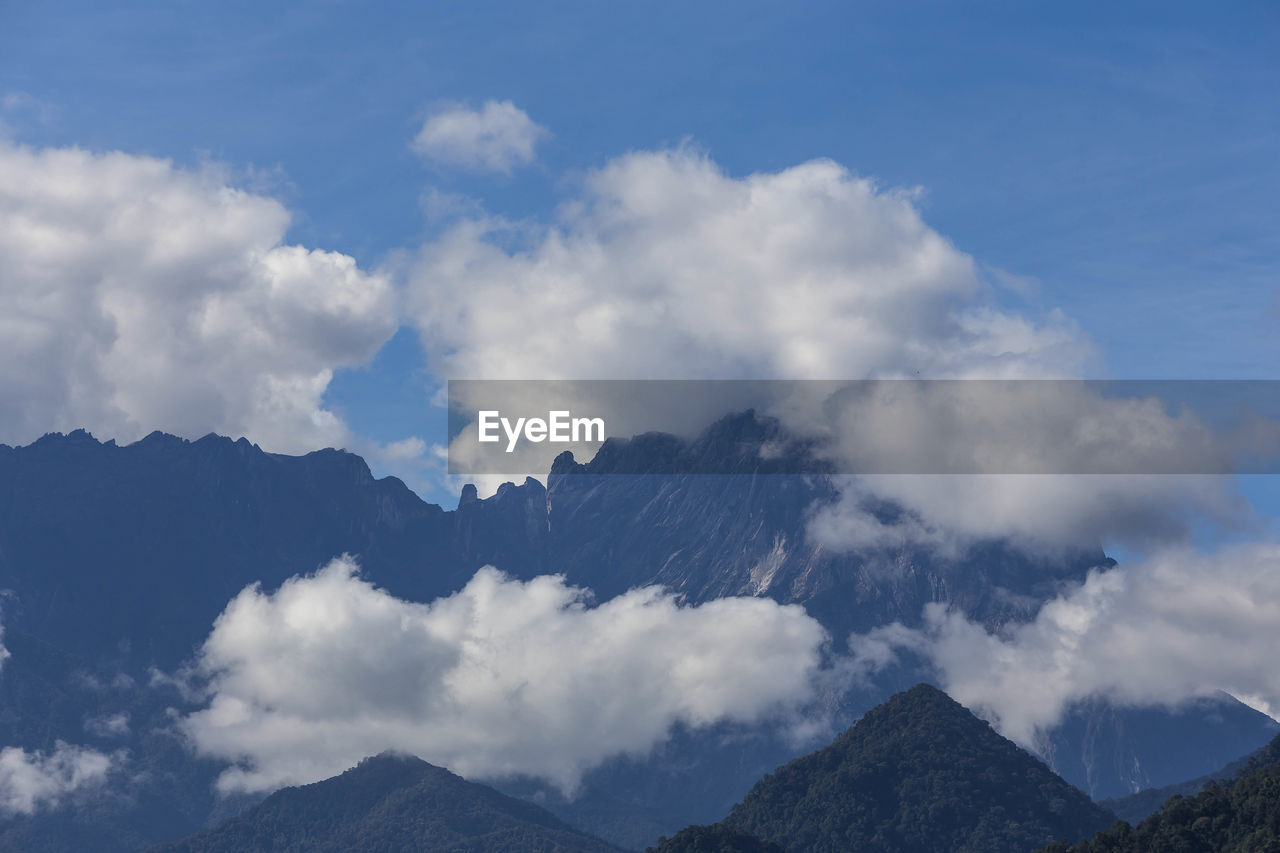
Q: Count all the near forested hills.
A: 3